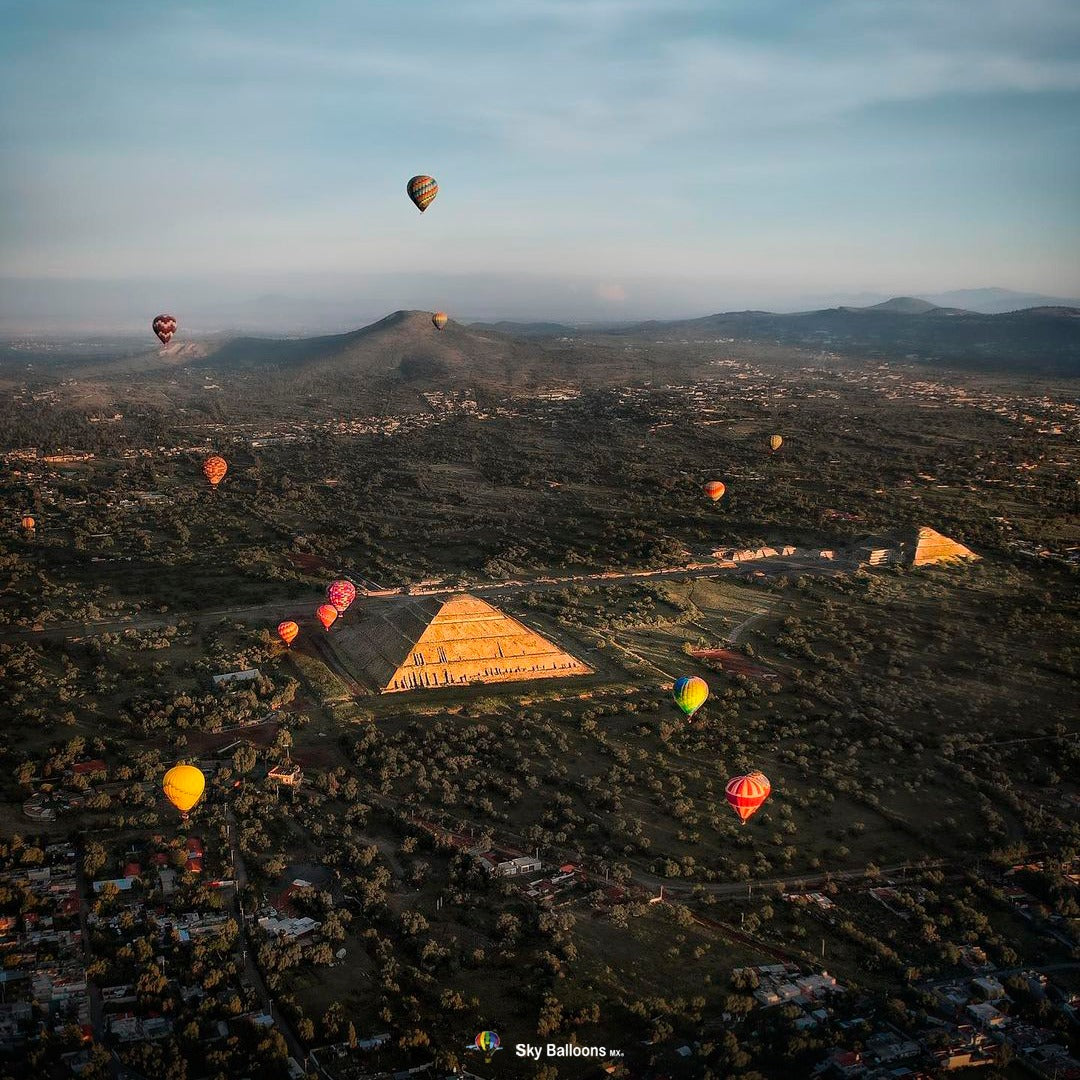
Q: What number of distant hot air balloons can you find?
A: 13